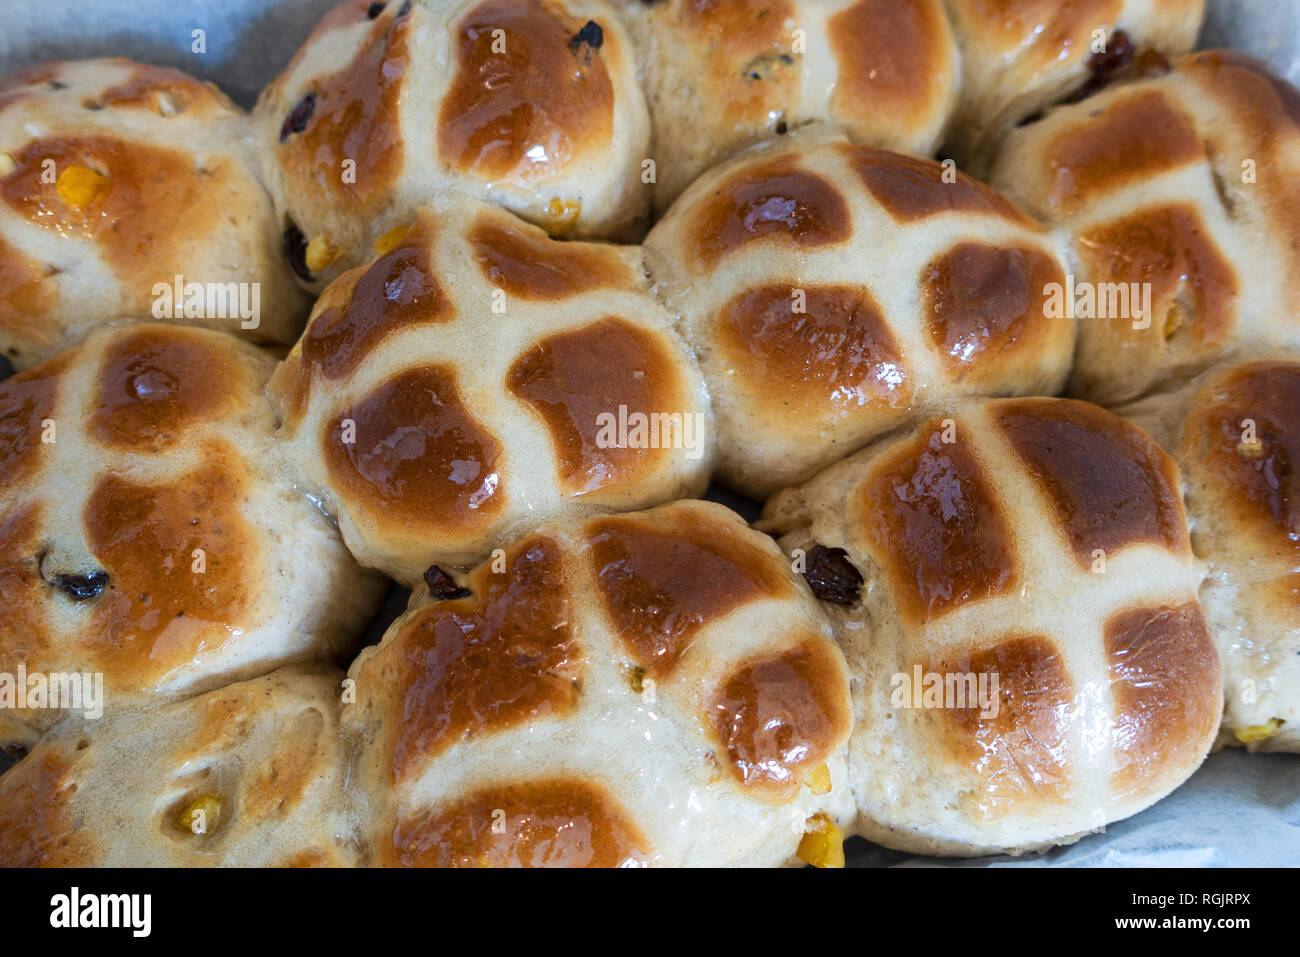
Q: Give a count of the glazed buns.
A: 12